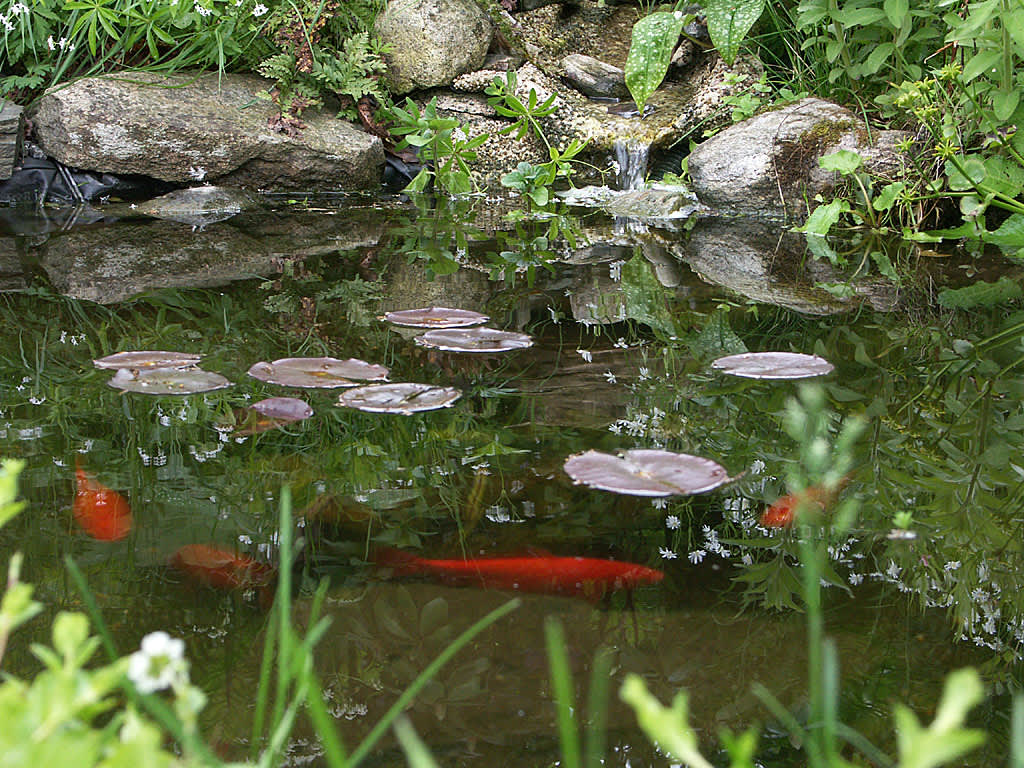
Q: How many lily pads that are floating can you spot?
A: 9